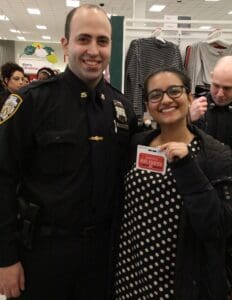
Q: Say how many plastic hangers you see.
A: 2